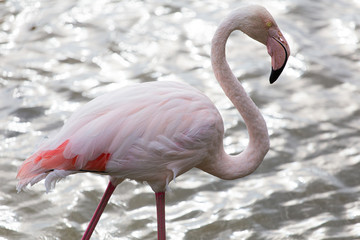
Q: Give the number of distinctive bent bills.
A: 1